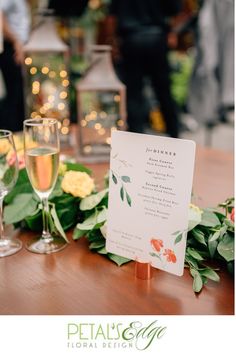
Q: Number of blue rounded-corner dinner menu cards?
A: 0